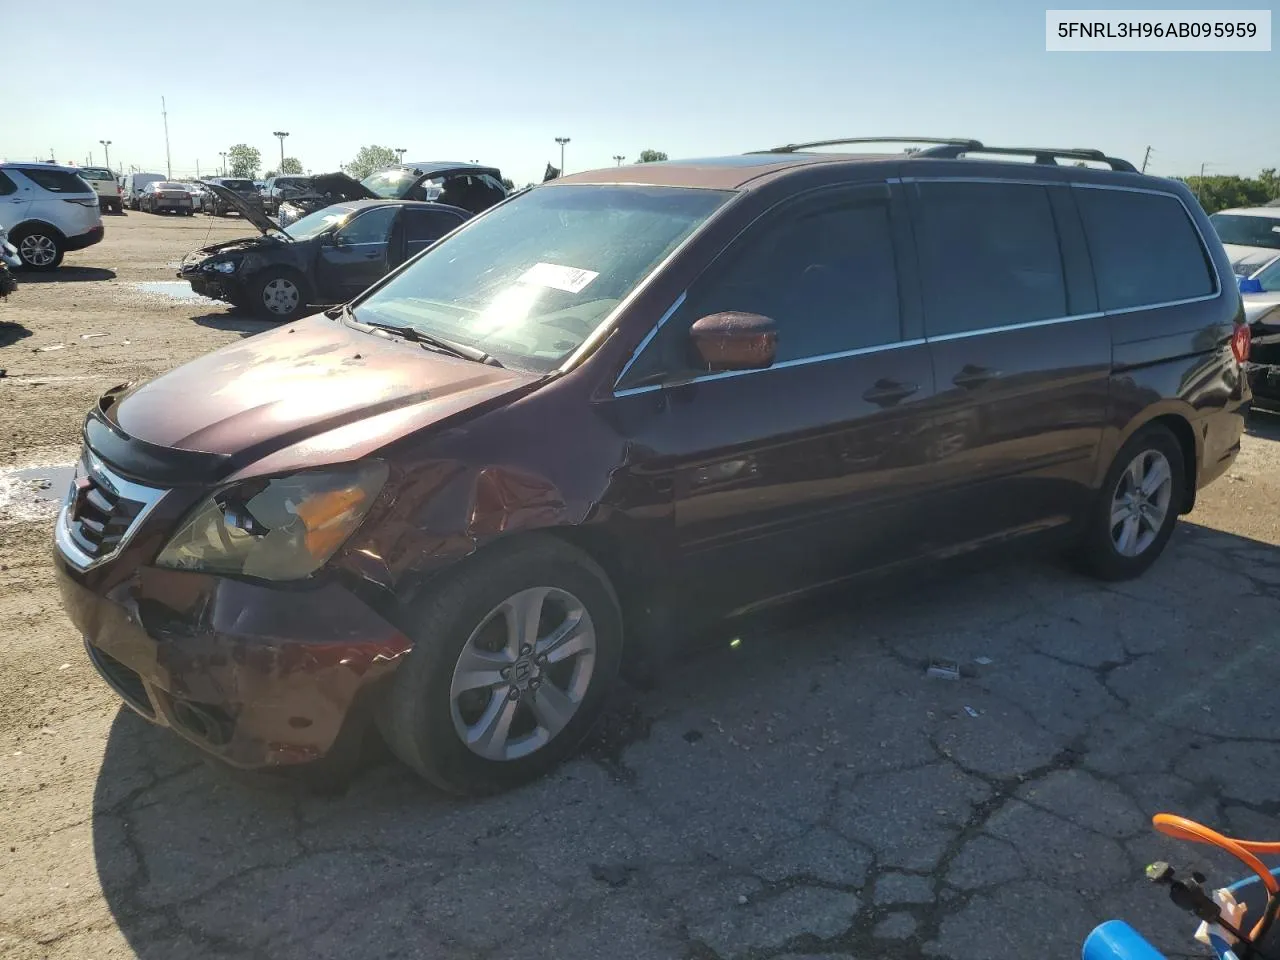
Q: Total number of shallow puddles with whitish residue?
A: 2